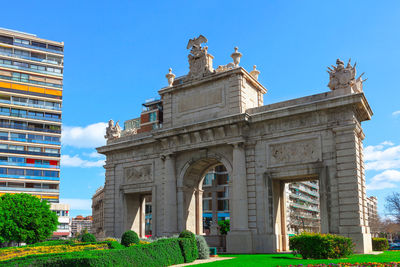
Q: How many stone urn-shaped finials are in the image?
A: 3